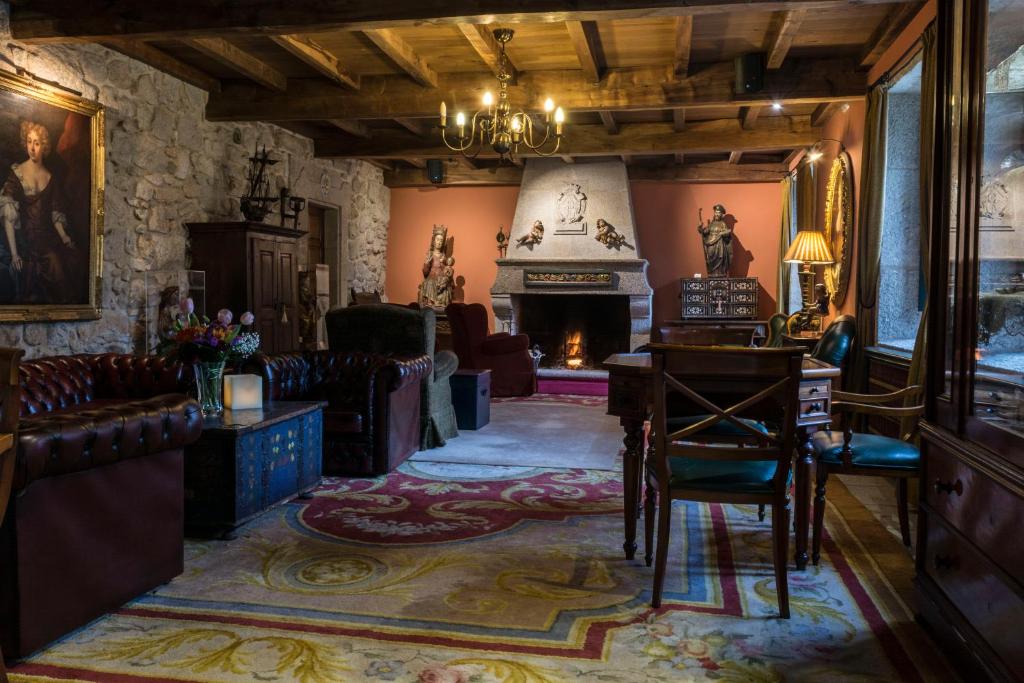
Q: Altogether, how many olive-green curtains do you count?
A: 4